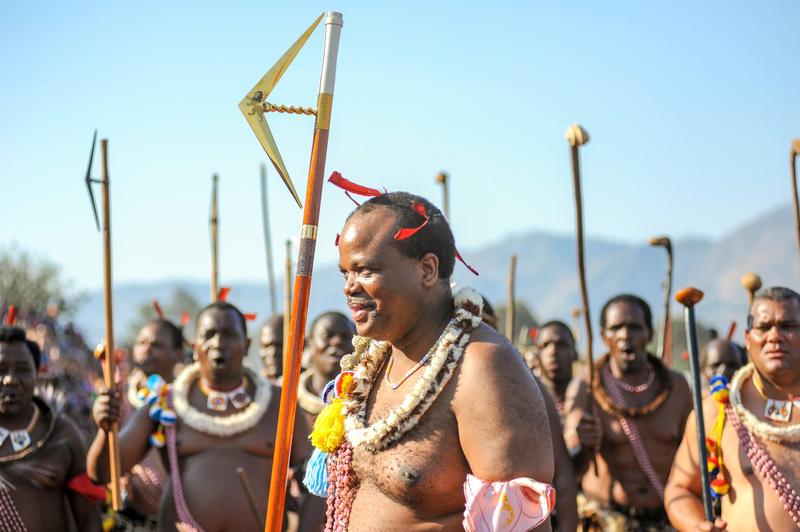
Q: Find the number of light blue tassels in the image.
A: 1